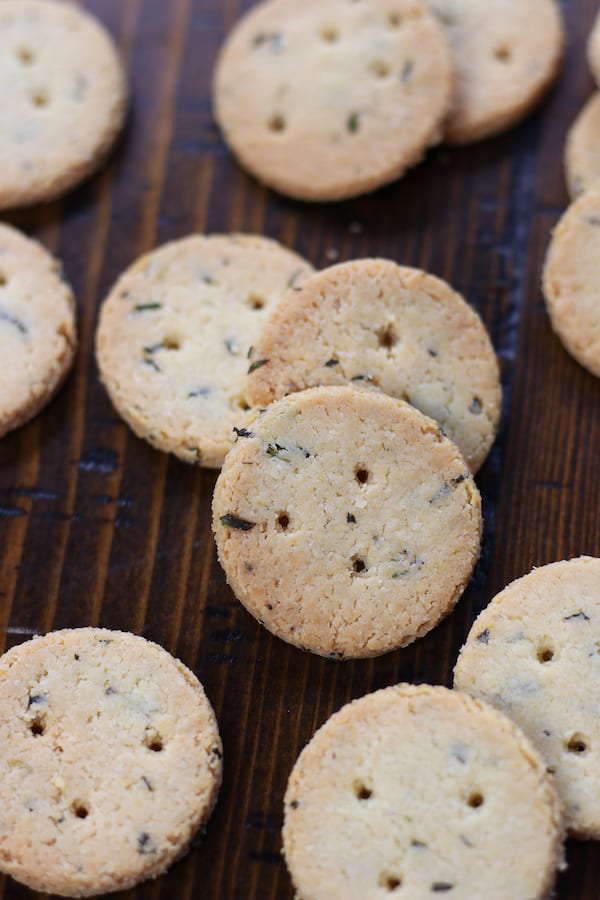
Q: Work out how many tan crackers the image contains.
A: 13